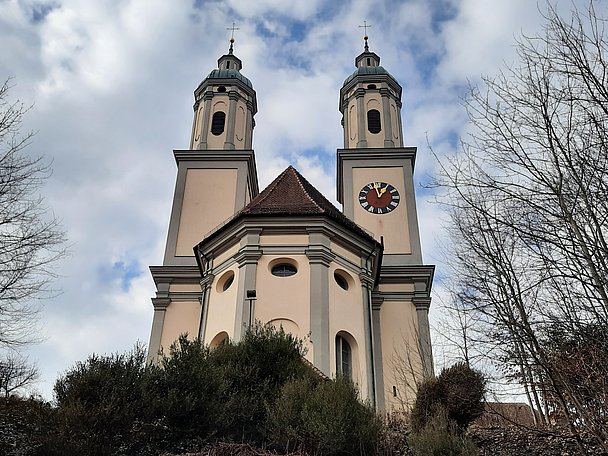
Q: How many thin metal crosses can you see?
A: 2